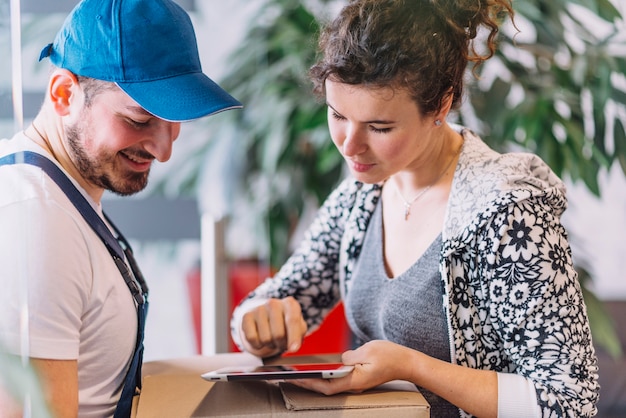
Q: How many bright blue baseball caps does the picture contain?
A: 1